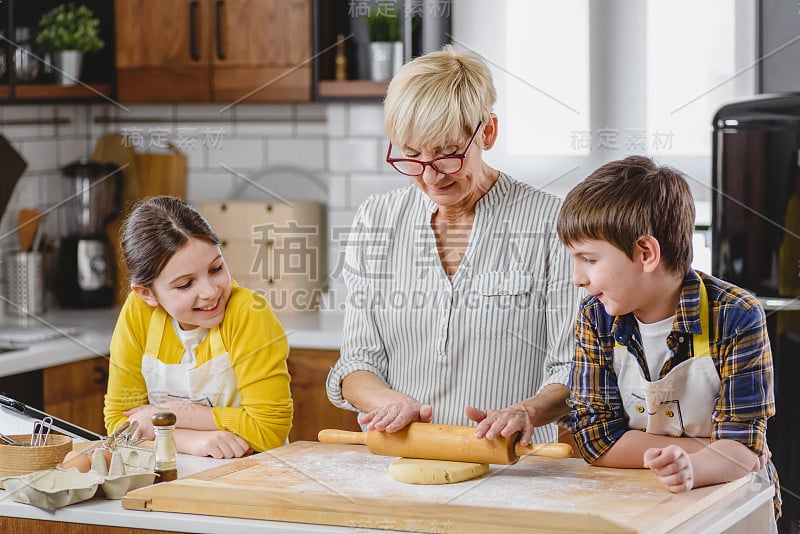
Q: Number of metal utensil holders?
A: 1